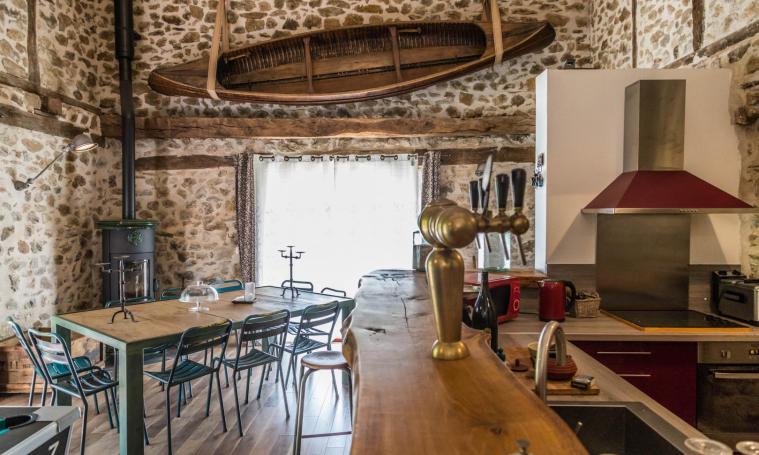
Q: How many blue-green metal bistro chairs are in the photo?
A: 10